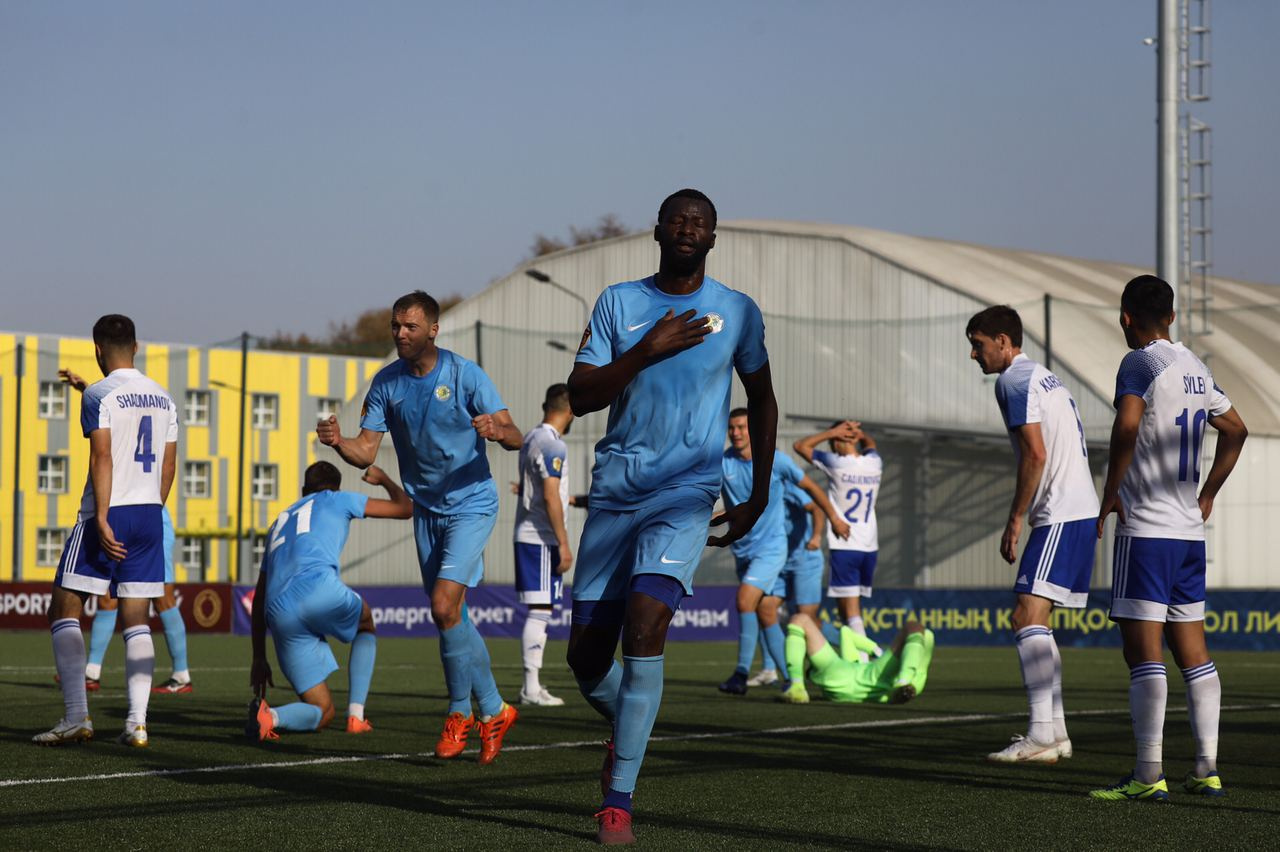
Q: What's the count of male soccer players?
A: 12